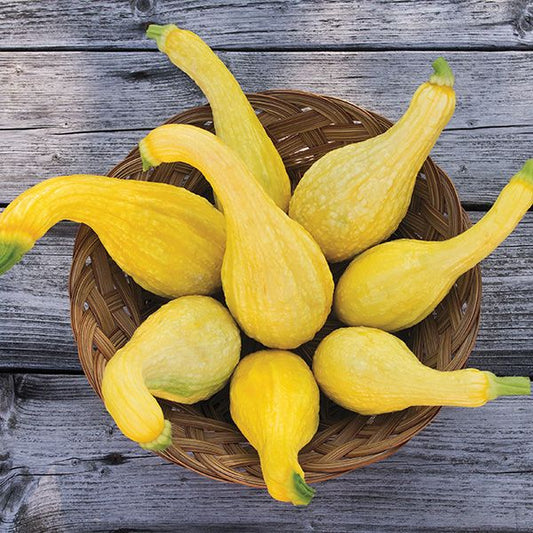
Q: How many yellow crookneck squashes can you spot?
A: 8